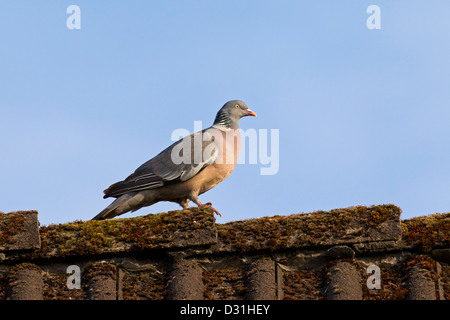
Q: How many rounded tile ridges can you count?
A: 6